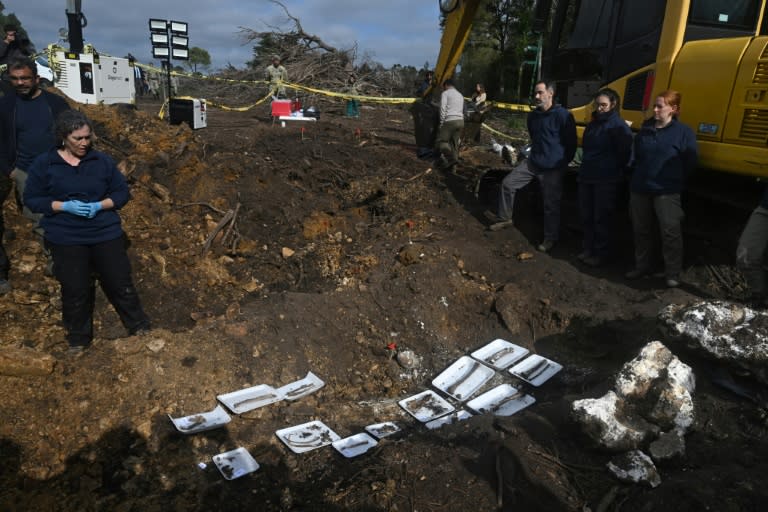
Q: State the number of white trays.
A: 13